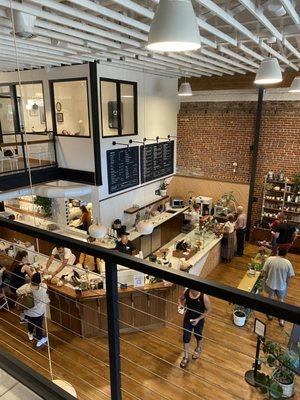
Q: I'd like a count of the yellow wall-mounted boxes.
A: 0